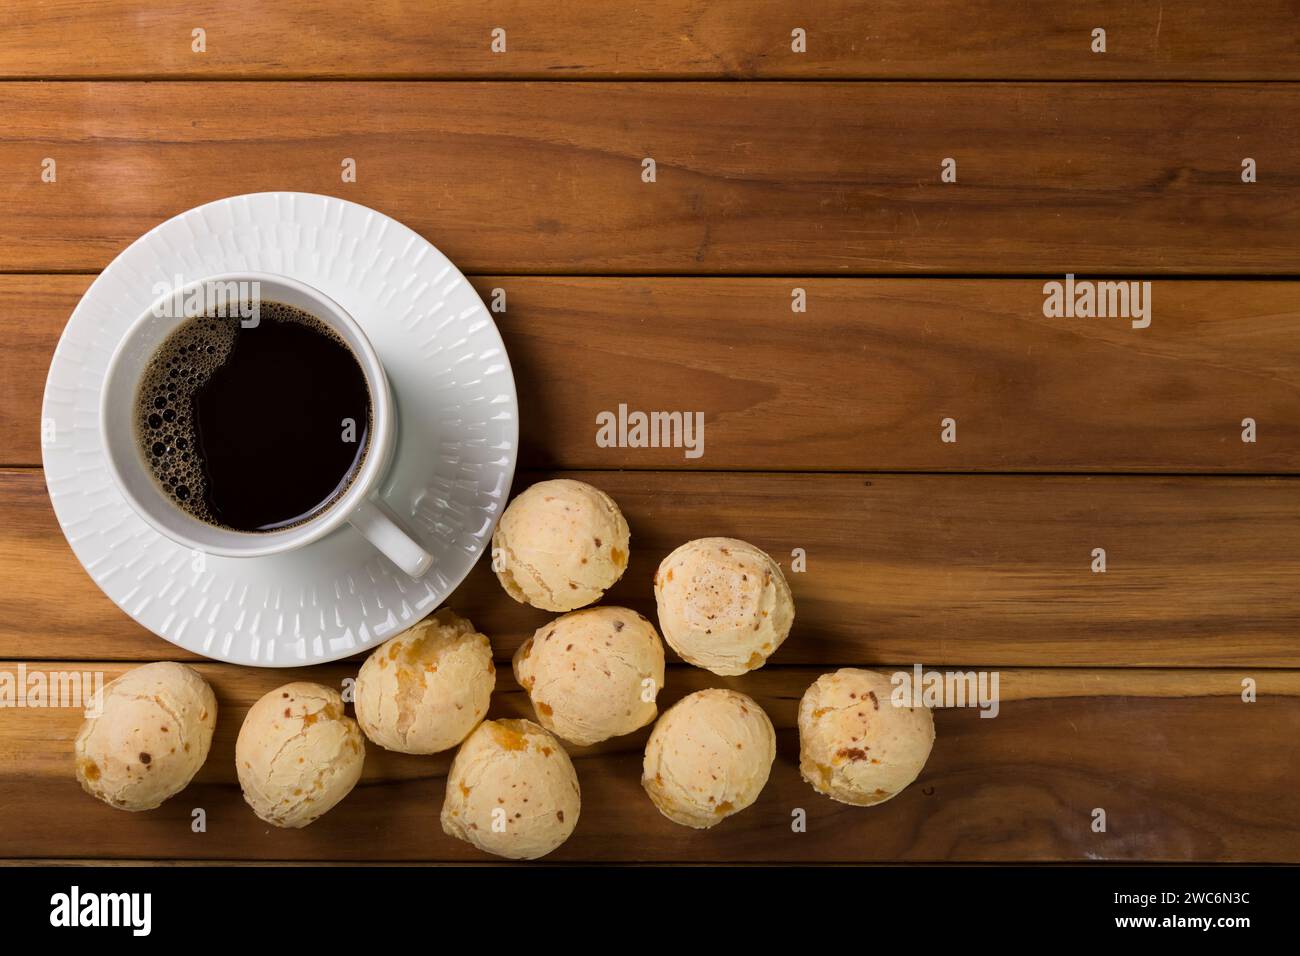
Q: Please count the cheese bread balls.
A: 9